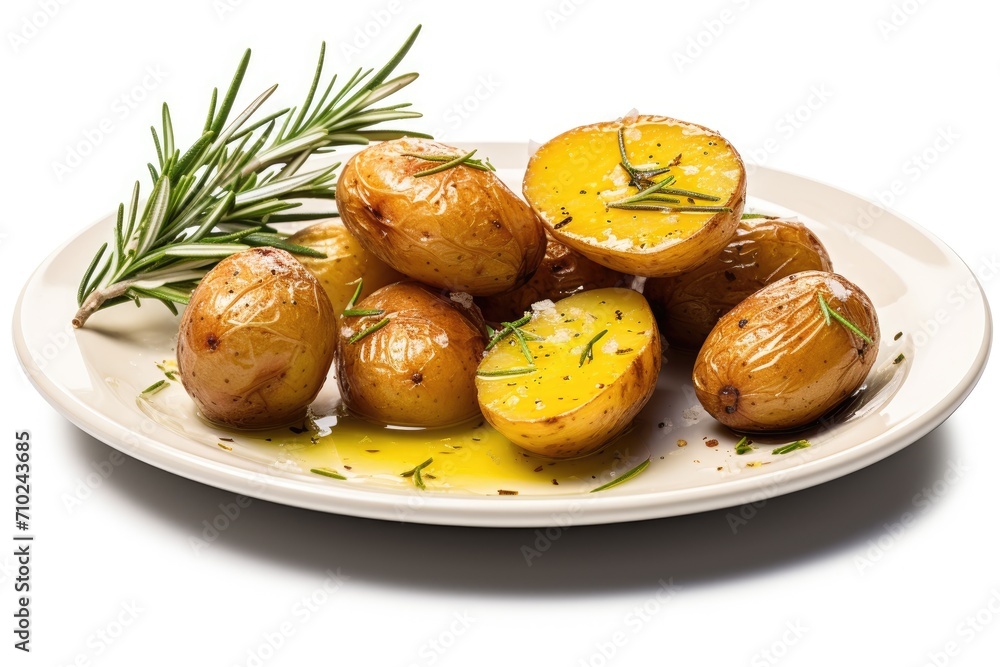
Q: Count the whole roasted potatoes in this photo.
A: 7